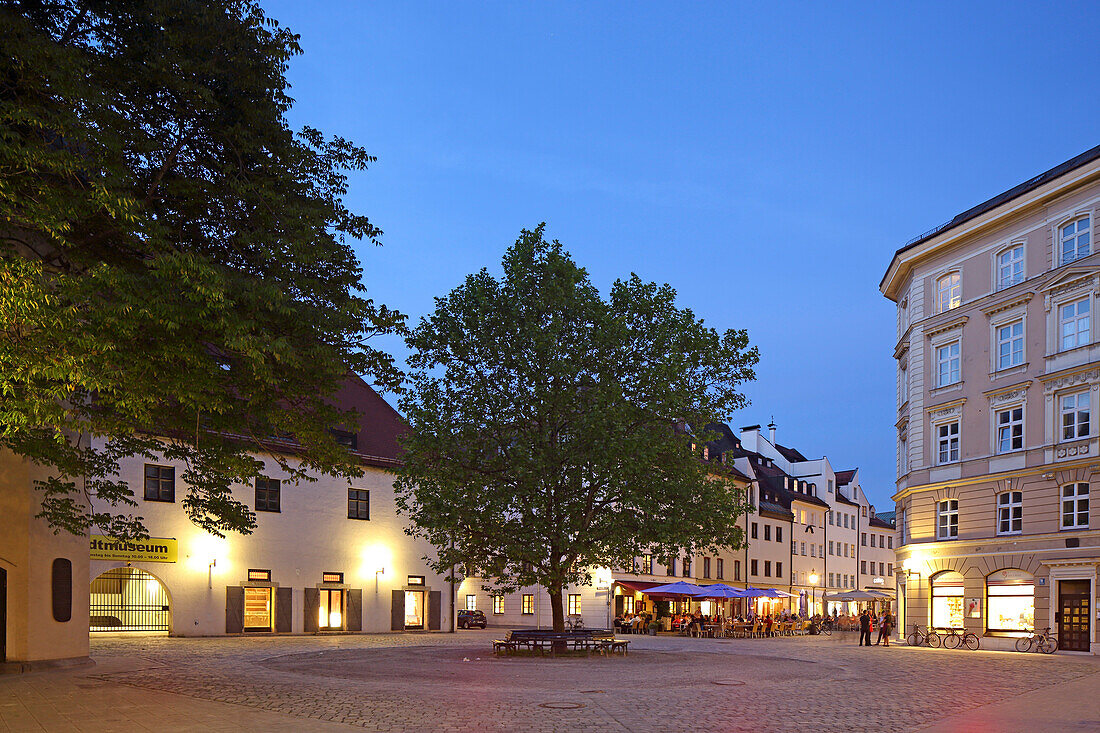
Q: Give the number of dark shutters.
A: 6